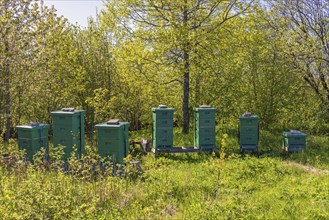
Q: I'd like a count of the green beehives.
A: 7